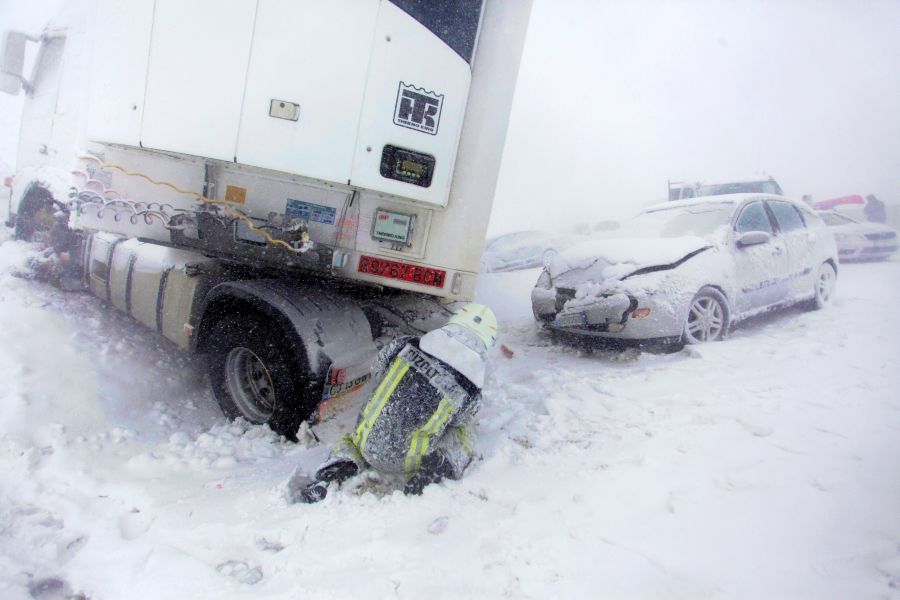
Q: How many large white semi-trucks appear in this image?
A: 1